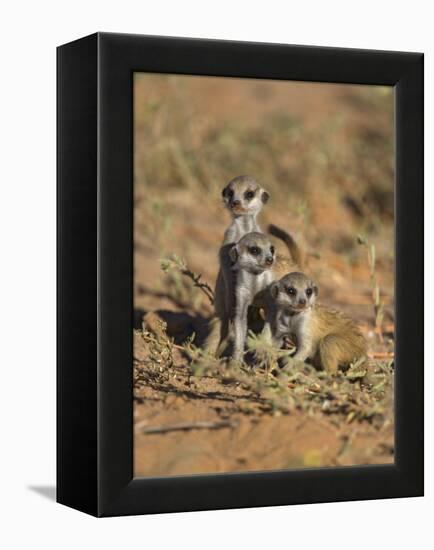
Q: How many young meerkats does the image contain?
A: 3